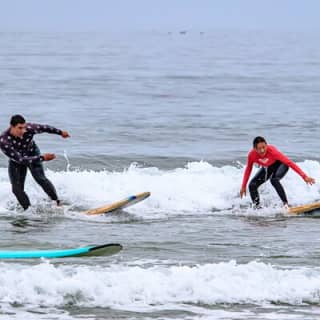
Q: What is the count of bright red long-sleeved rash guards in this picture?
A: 1